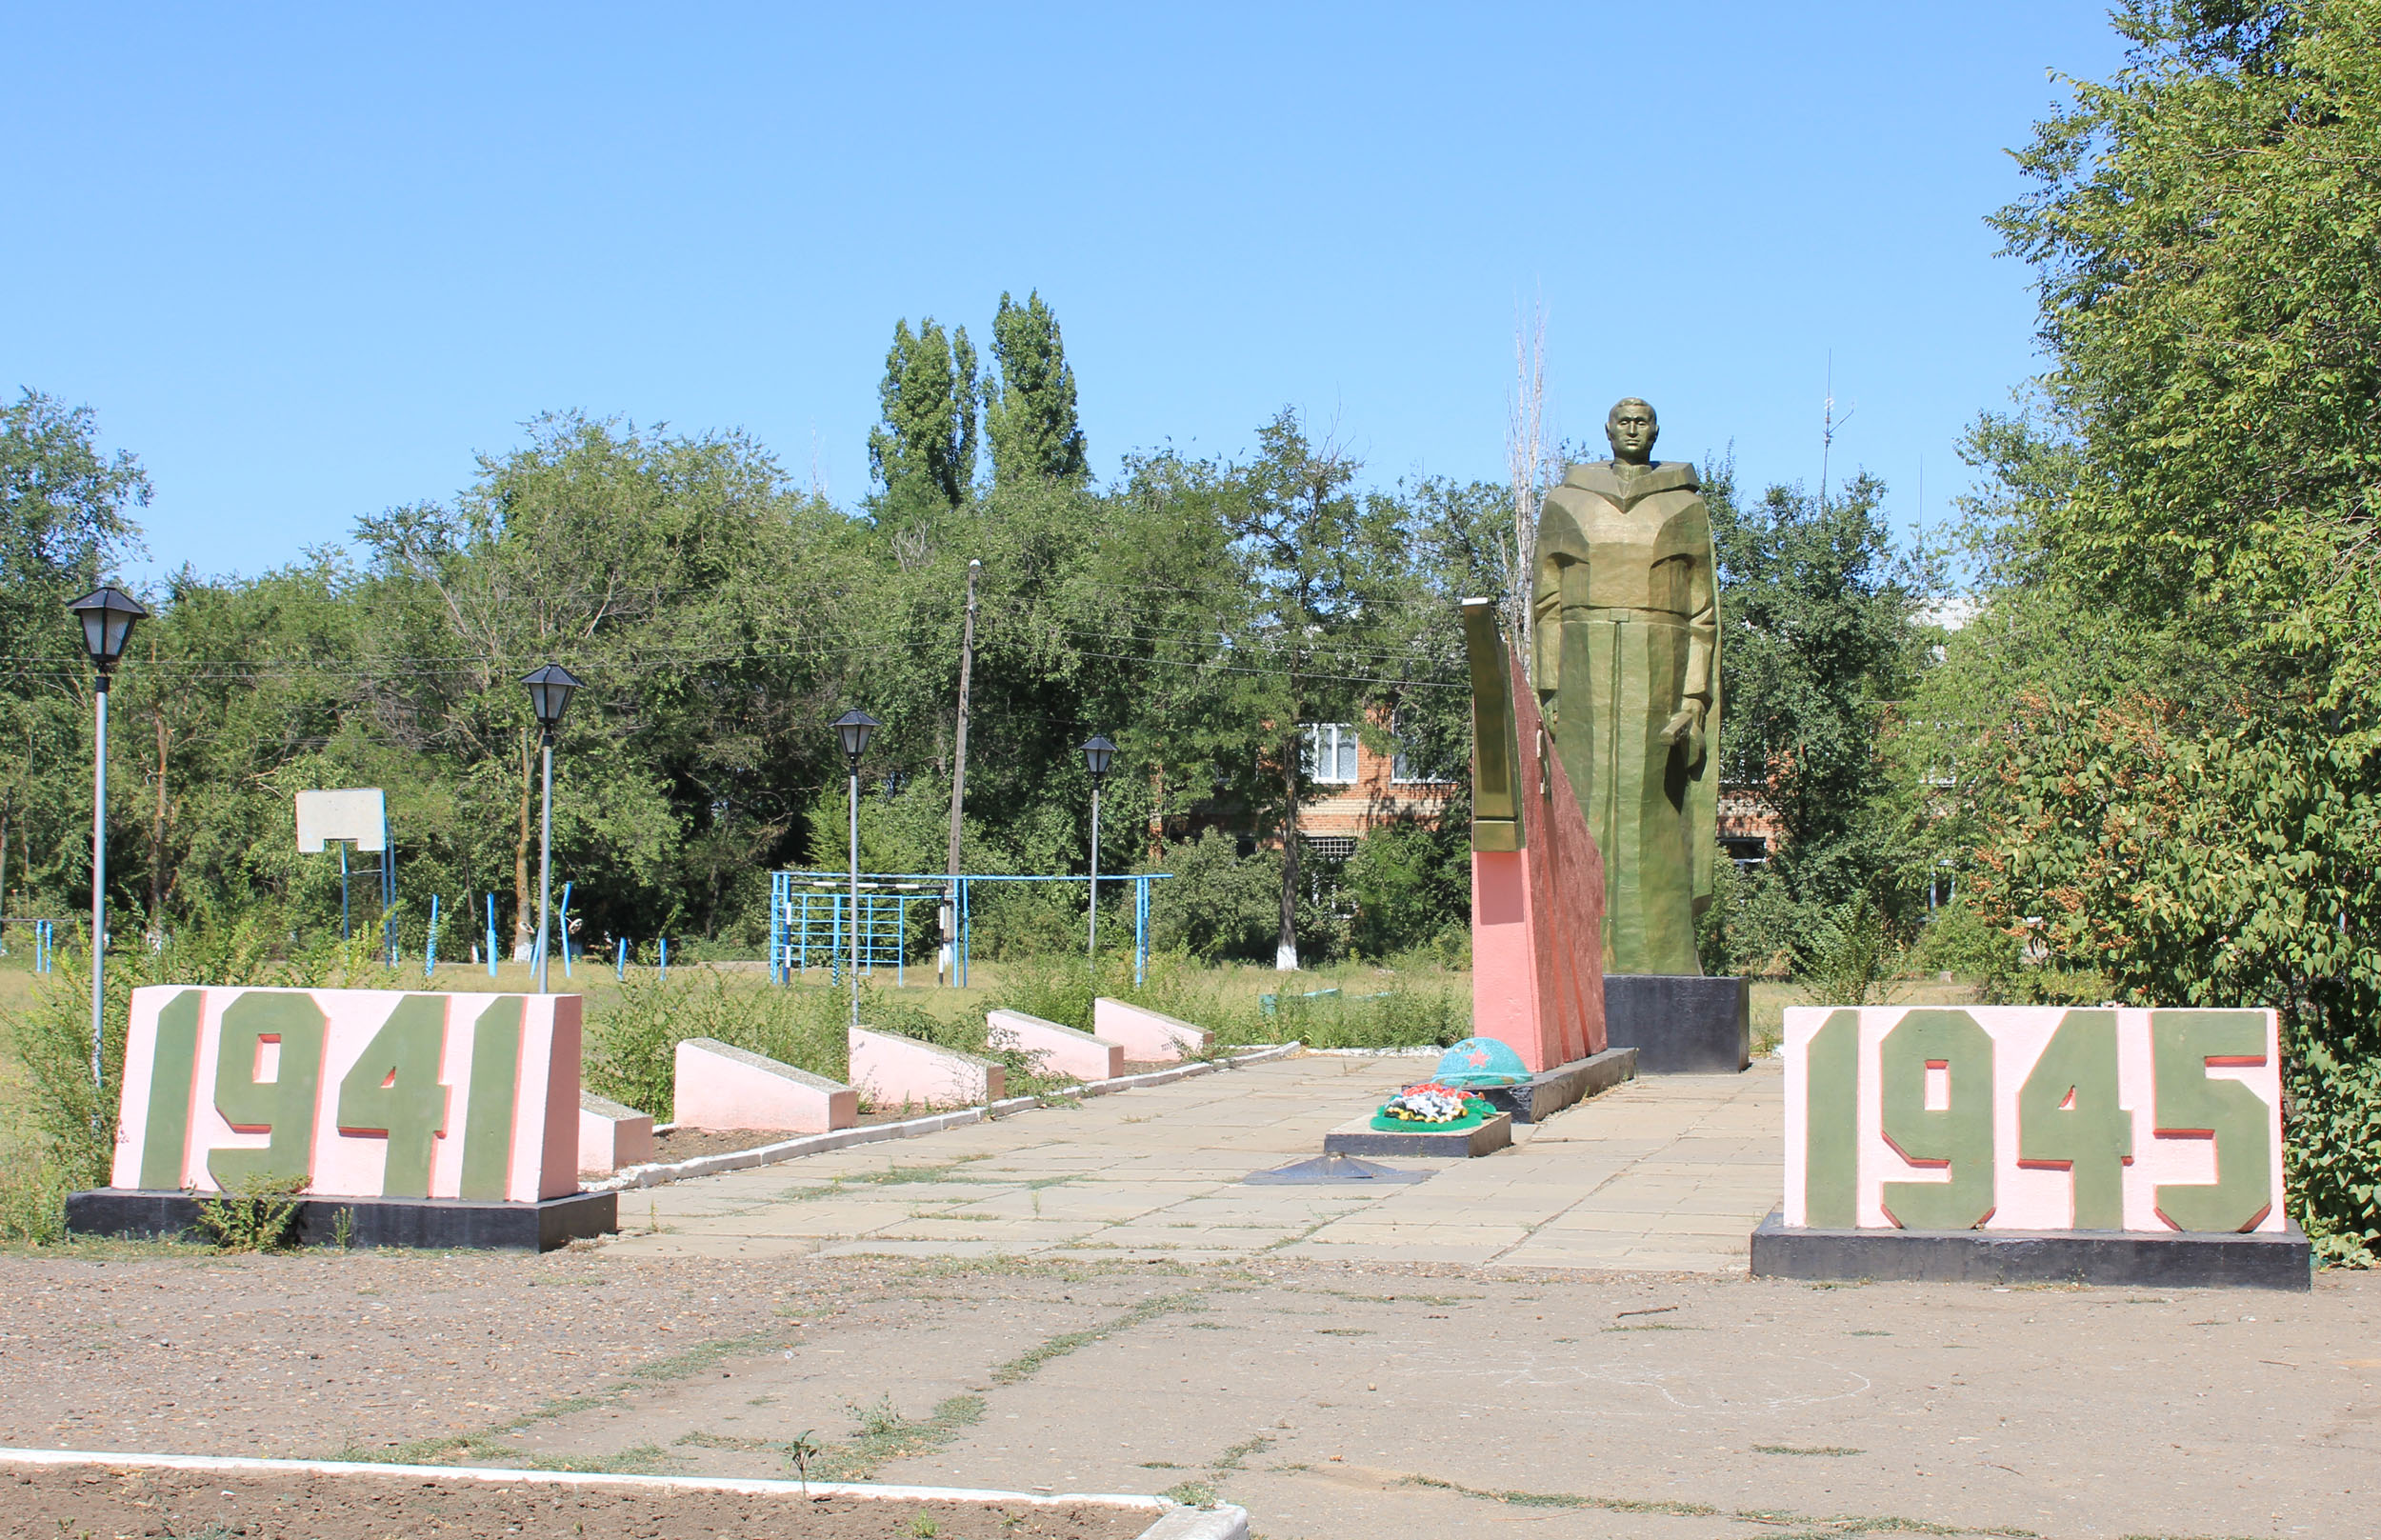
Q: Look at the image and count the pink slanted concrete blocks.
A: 5